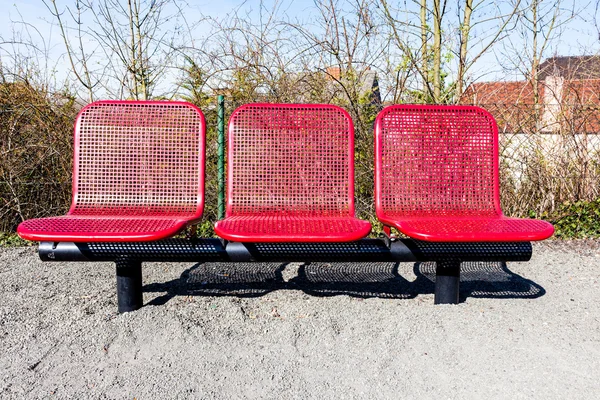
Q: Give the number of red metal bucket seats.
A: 3